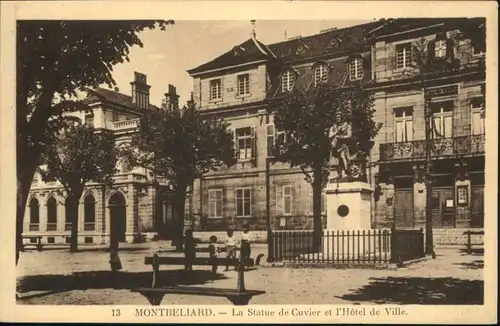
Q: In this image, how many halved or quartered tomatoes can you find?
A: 0